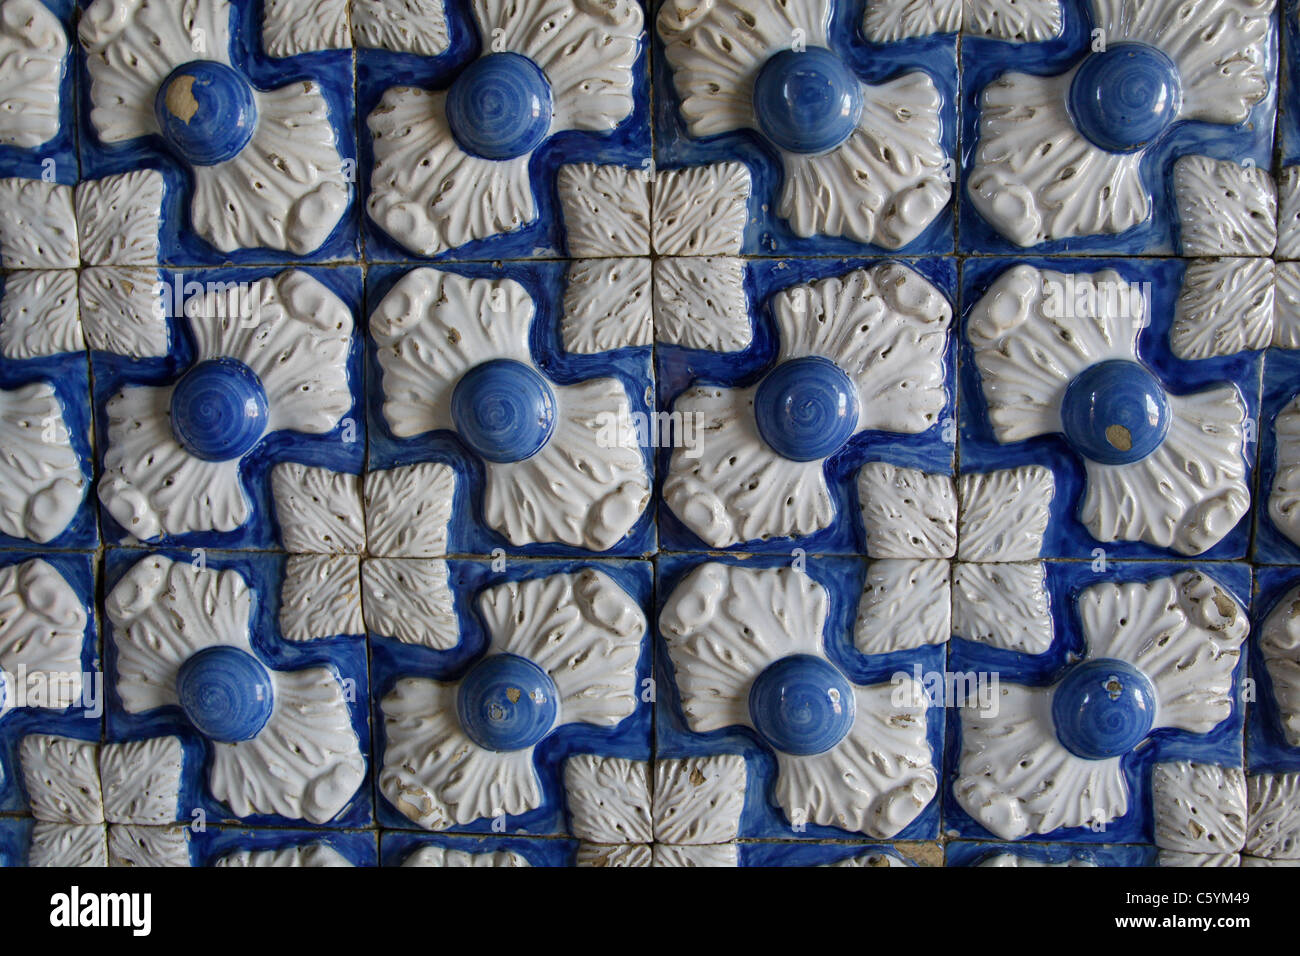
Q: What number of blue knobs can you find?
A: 12